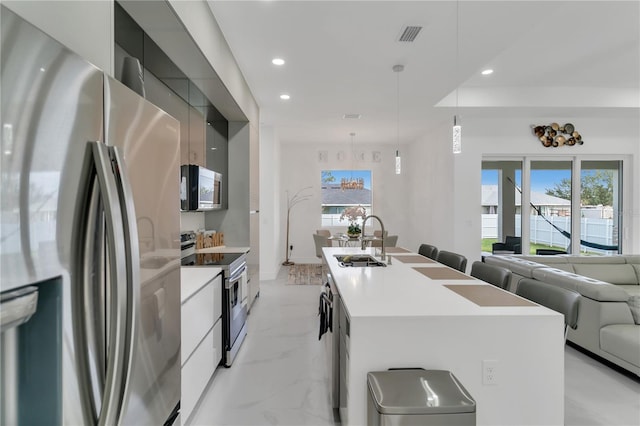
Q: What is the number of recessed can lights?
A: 3